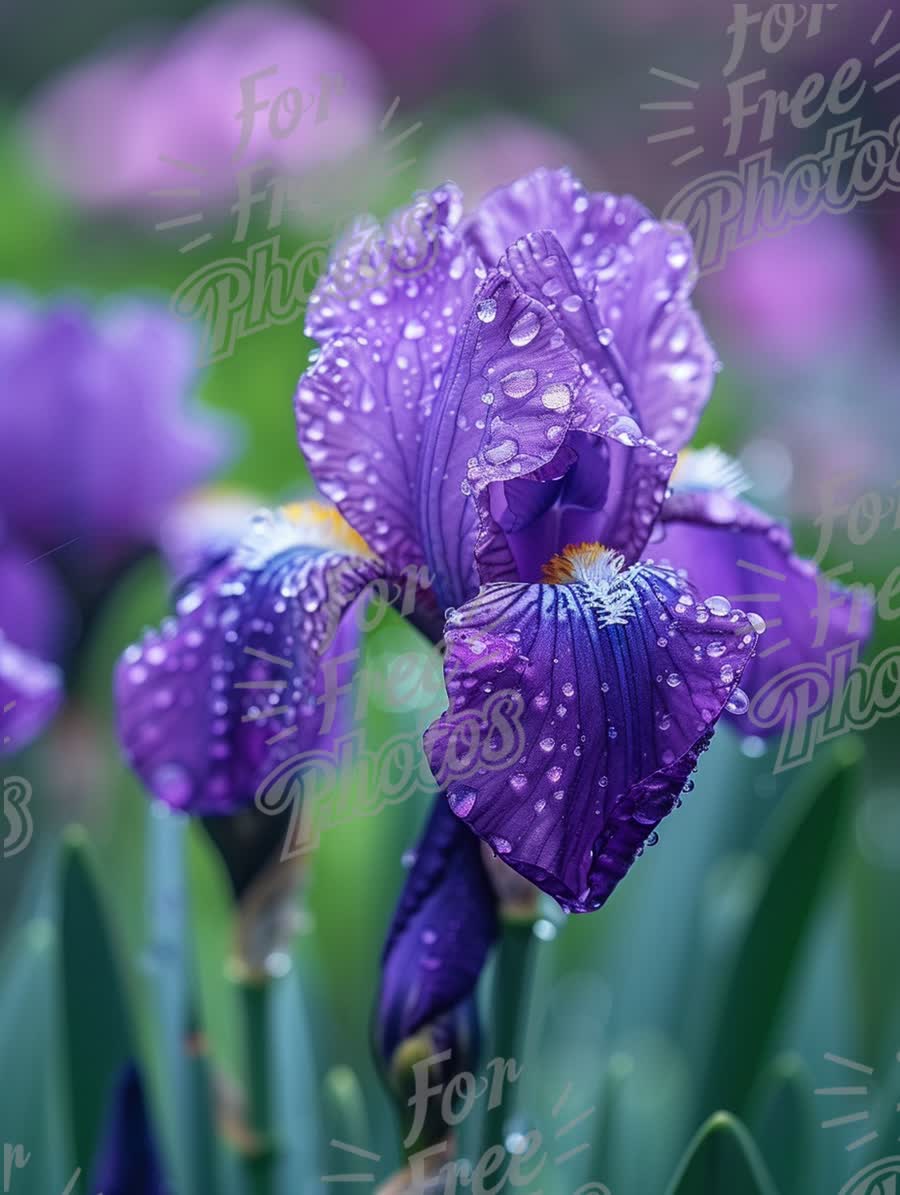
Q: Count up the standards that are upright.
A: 3